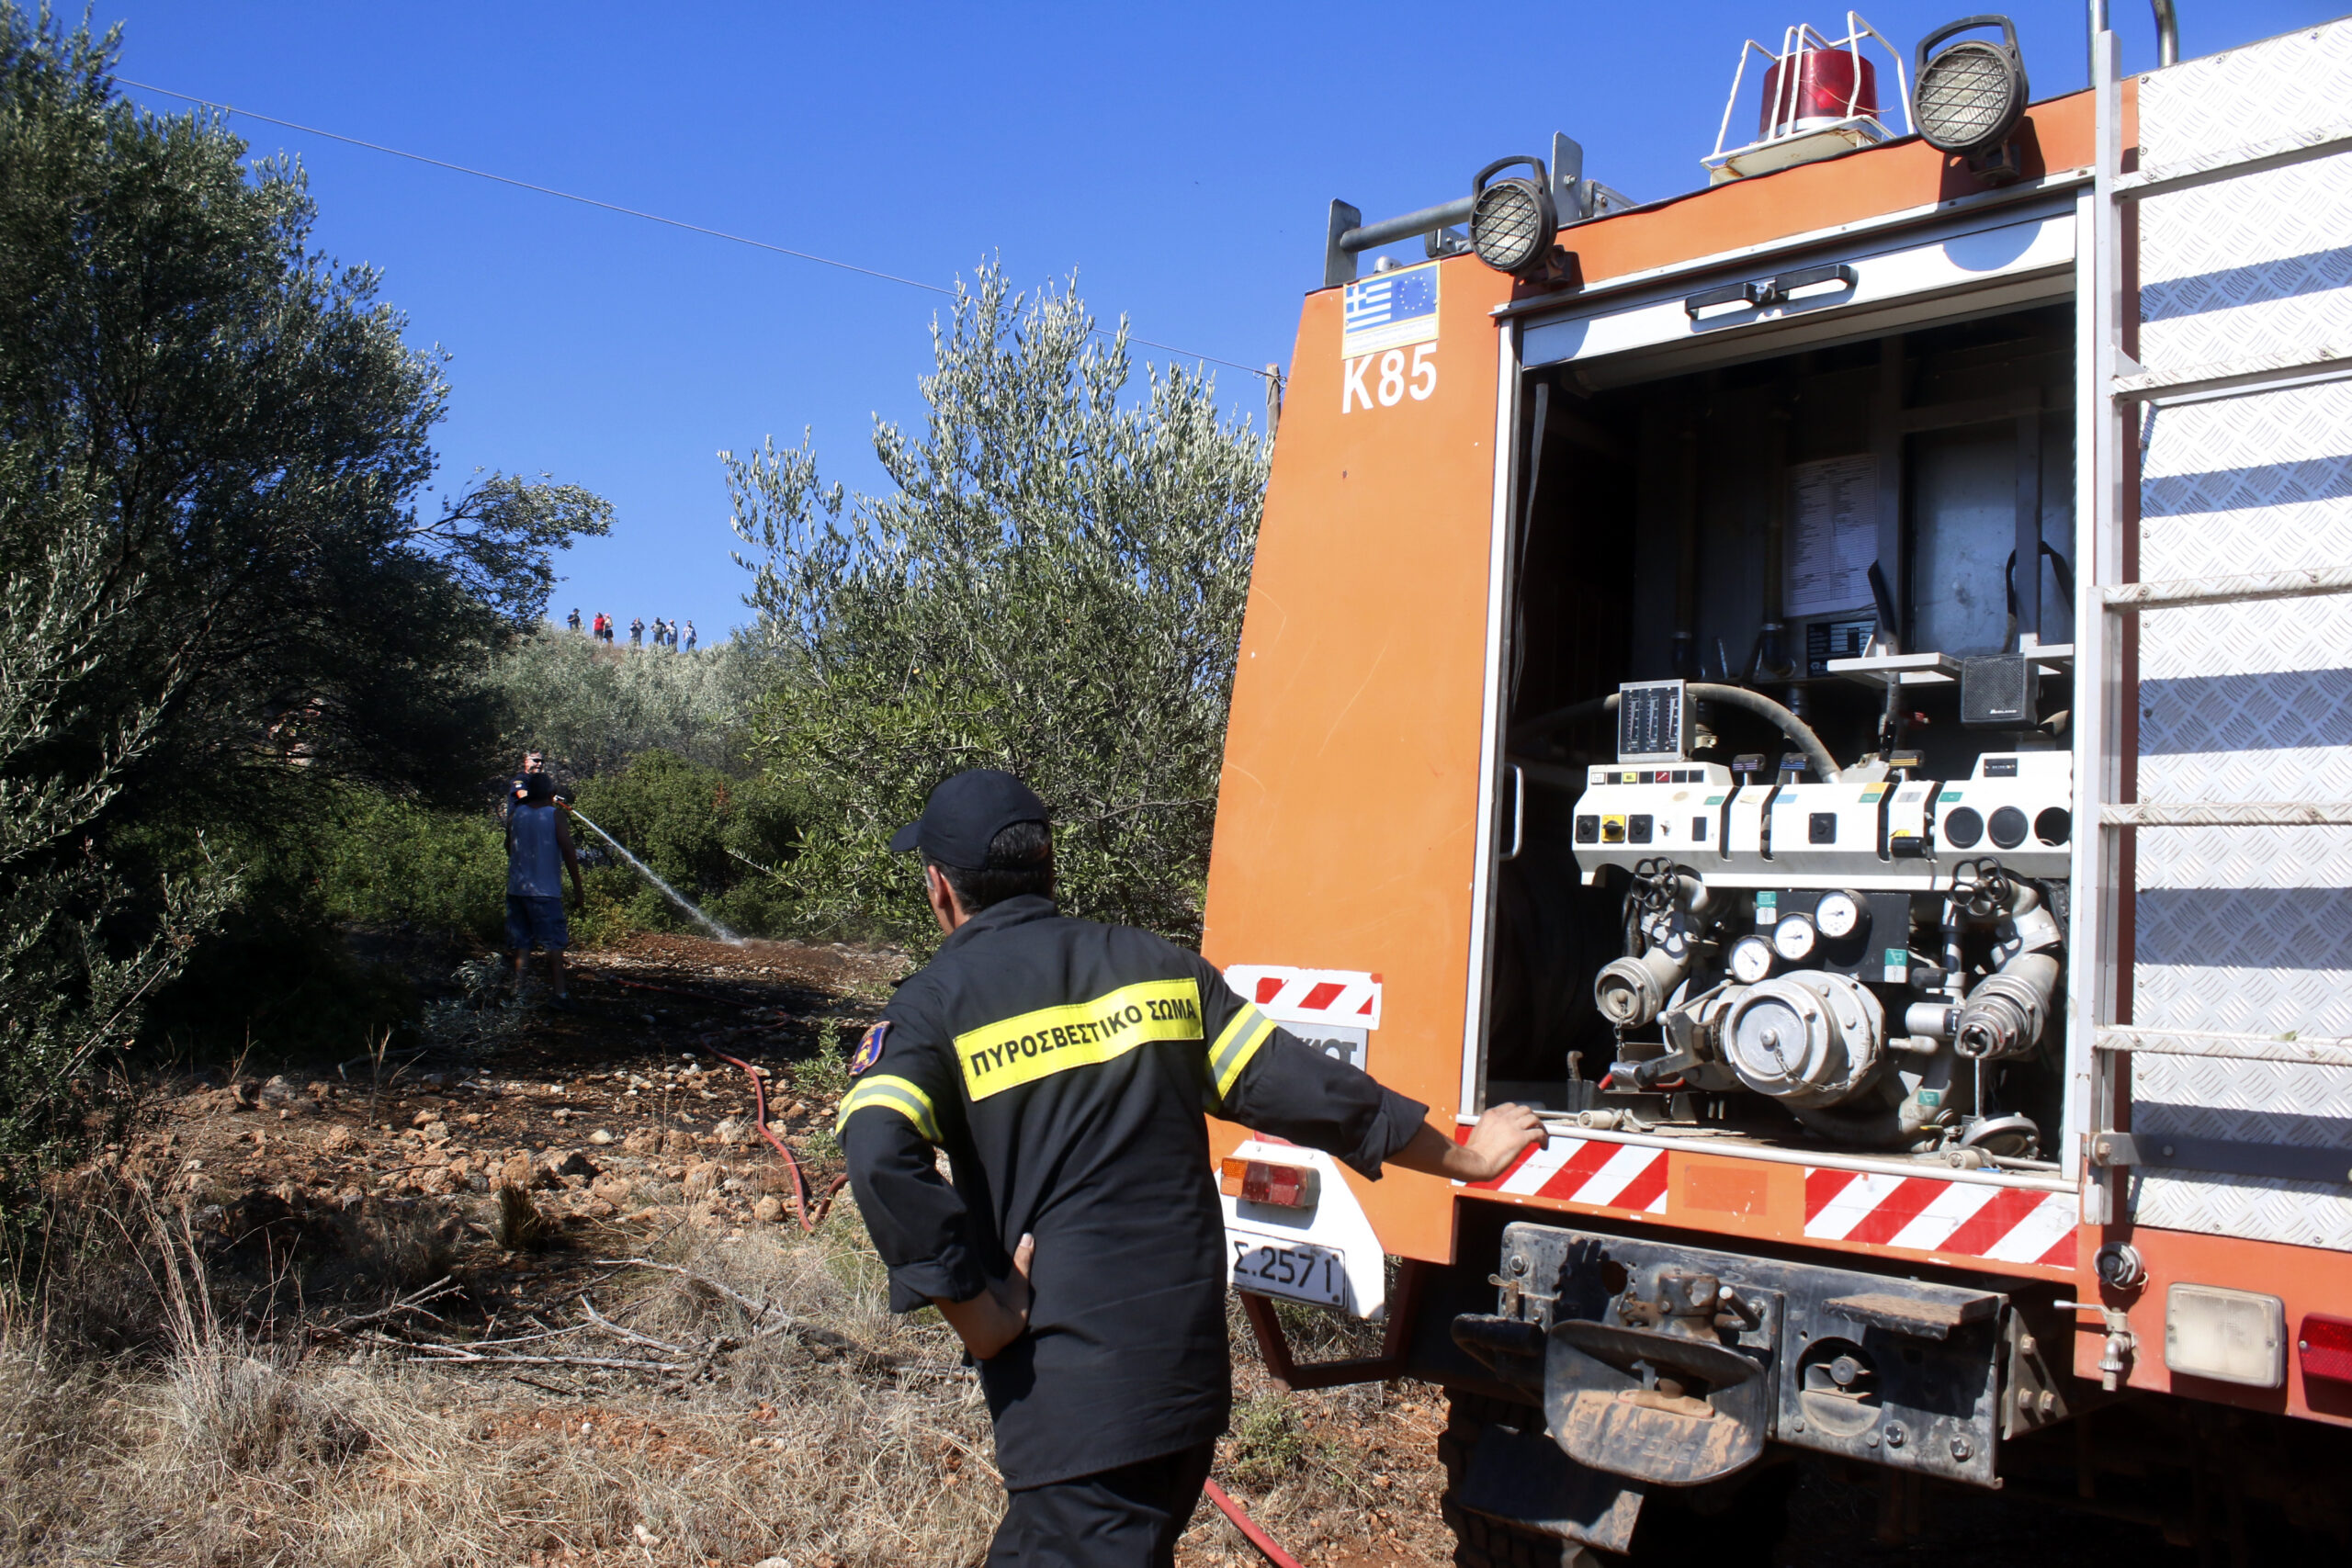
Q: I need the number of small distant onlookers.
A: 7